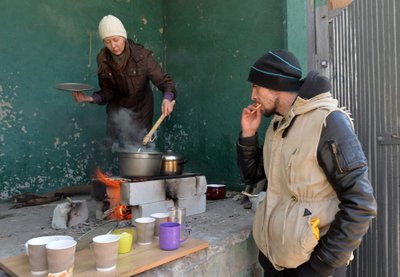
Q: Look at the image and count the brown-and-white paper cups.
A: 5